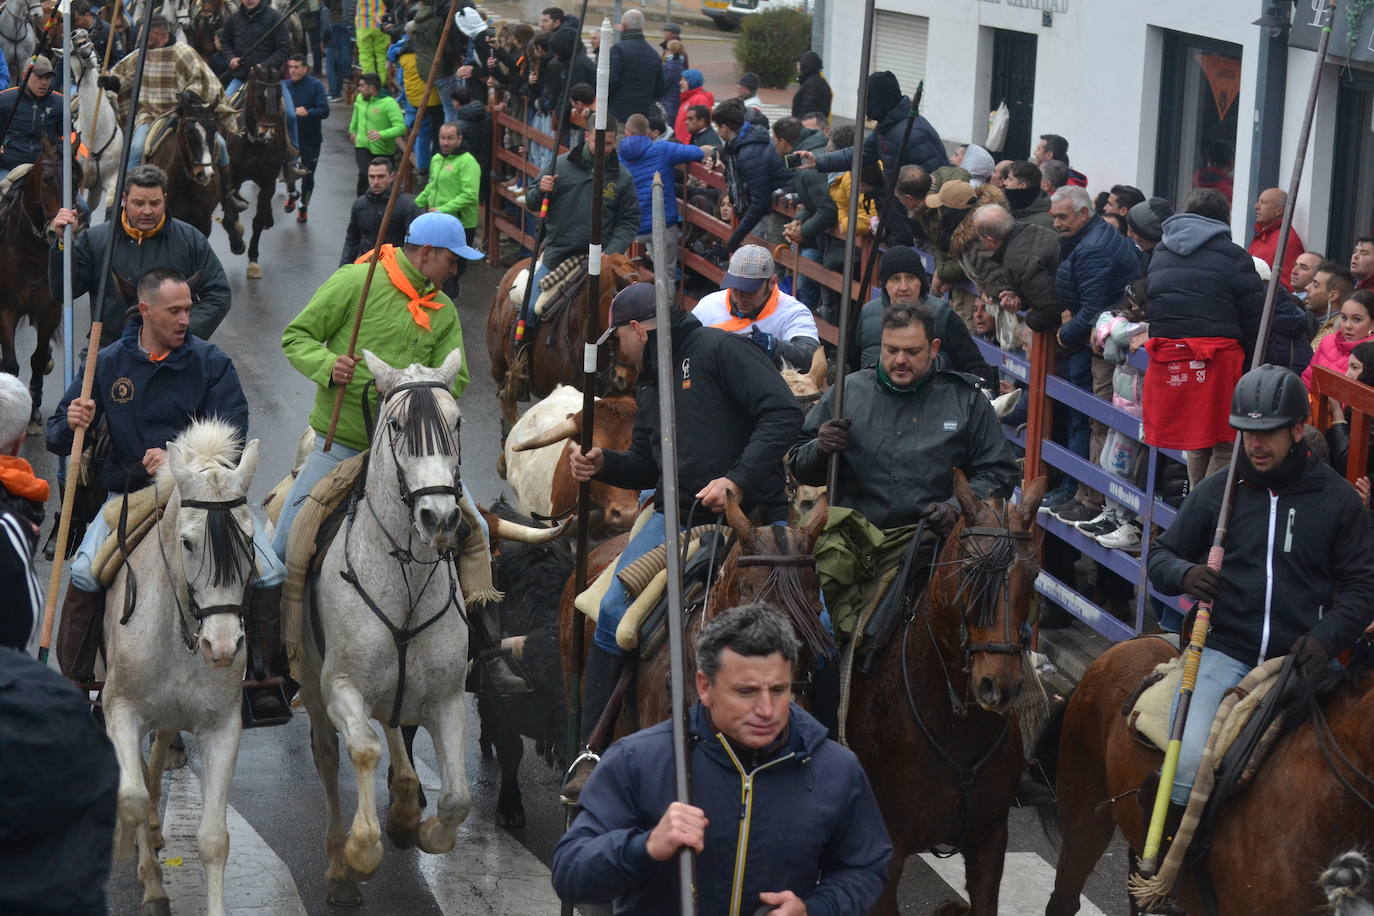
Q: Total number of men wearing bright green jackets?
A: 3